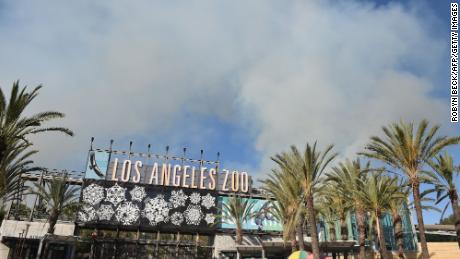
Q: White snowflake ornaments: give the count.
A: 13